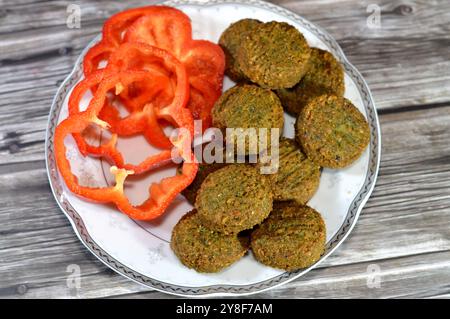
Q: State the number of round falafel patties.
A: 10